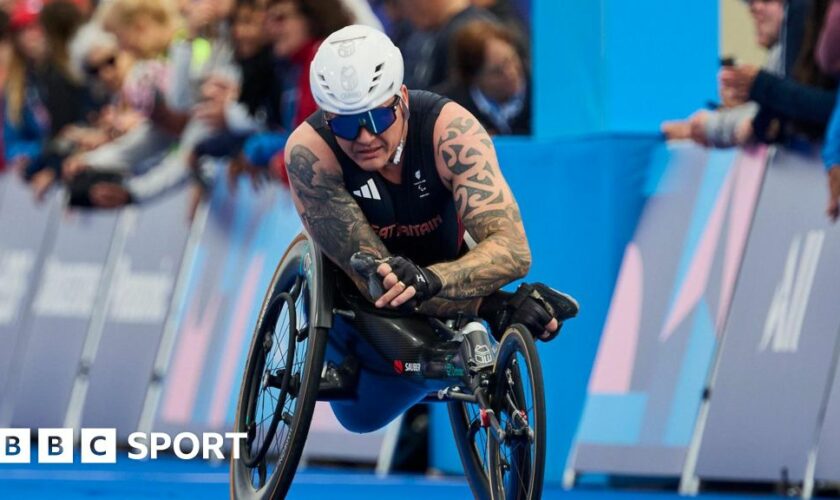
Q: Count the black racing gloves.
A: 2